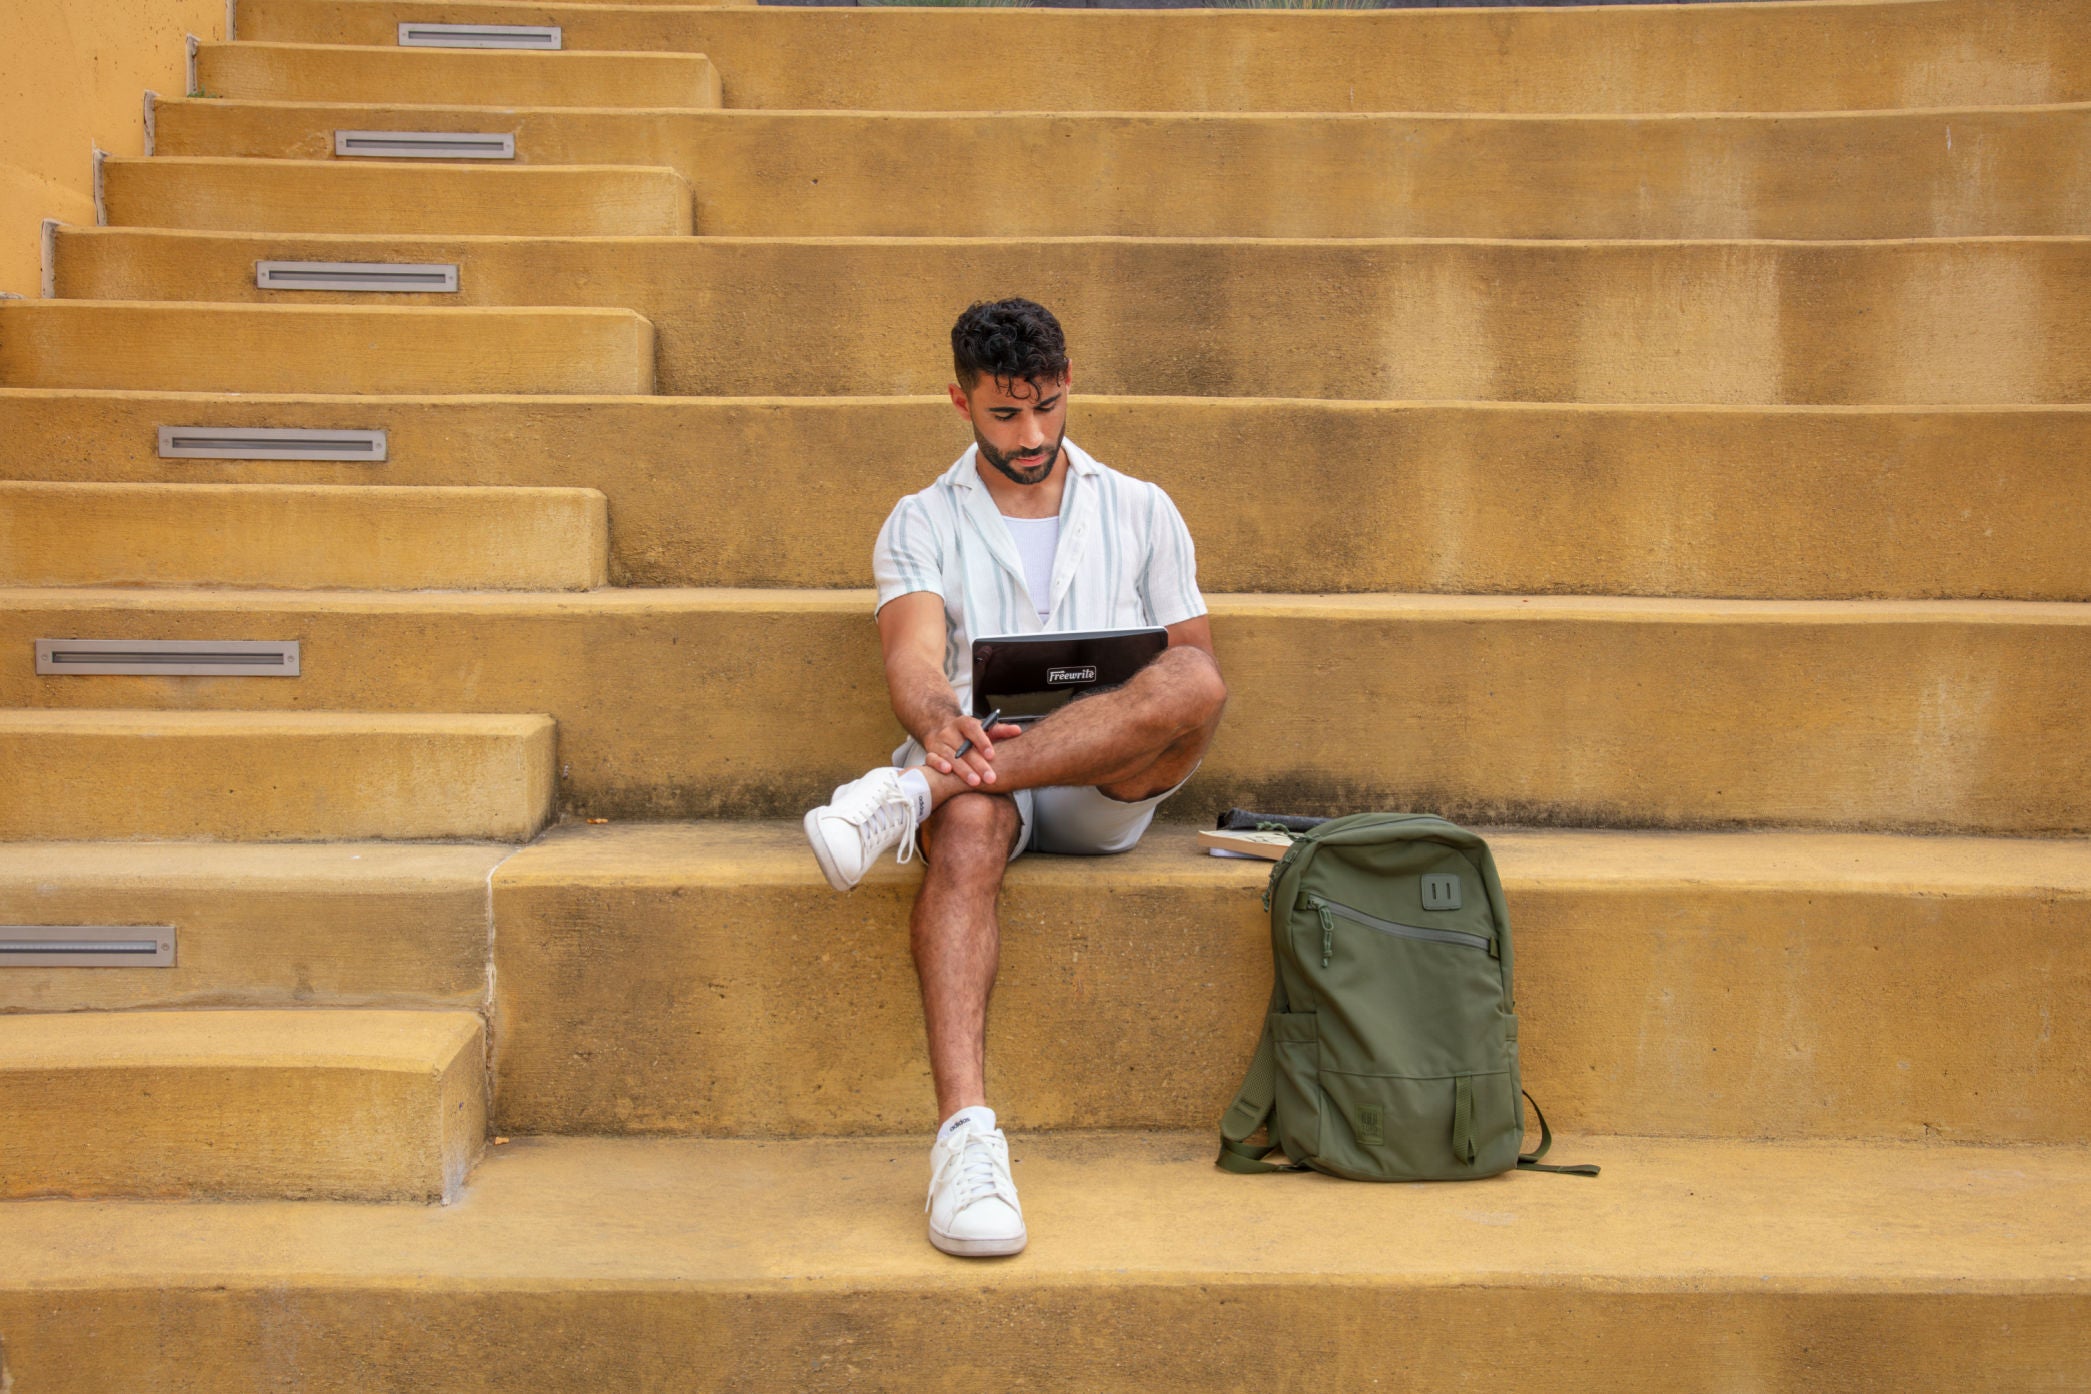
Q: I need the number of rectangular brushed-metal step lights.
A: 6